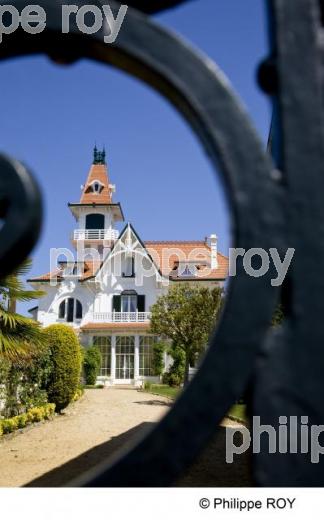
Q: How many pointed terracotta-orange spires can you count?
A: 1